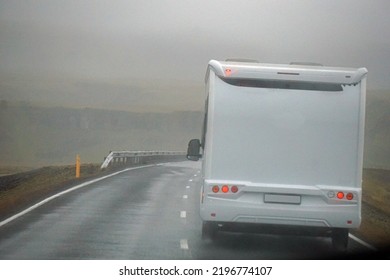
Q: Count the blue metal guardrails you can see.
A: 0